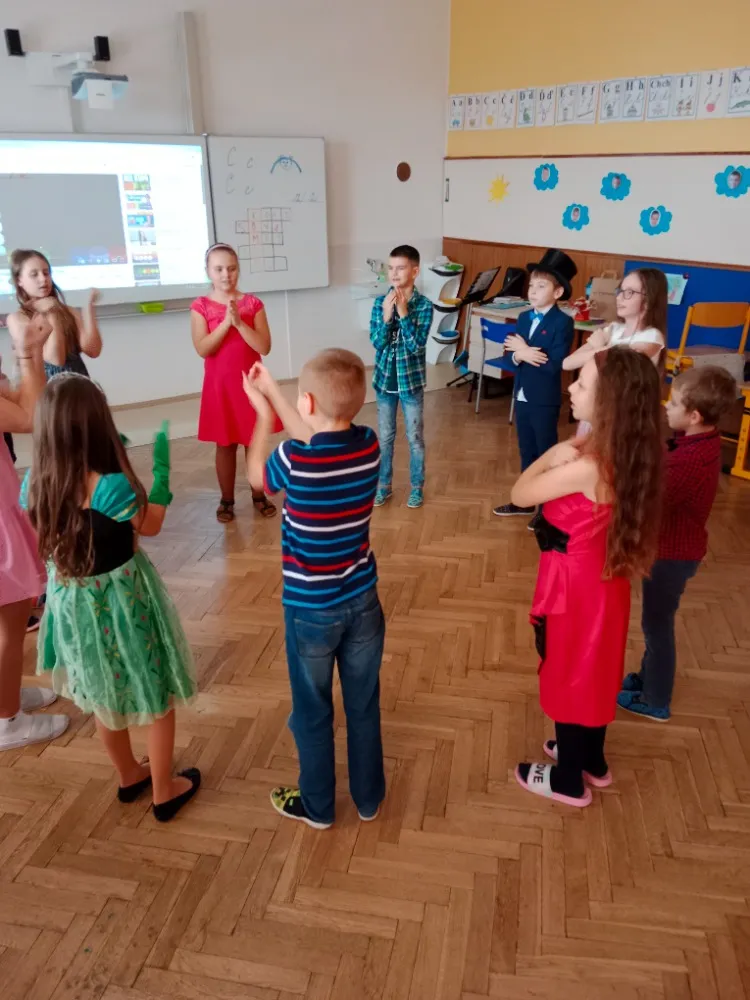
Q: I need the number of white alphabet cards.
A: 14